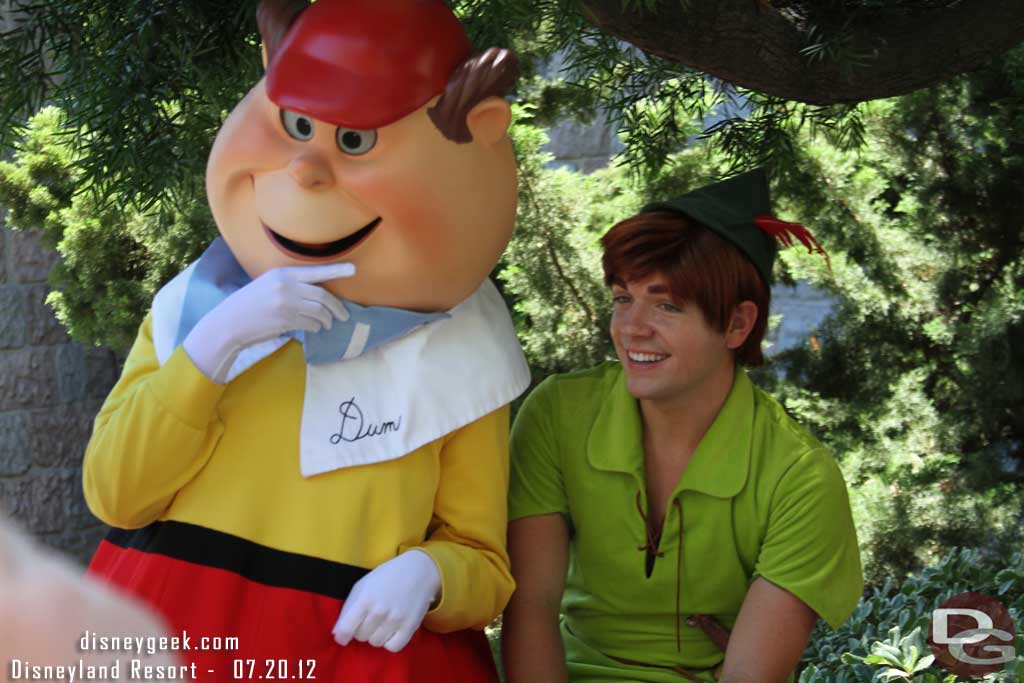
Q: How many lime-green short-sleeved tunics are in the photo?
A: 1